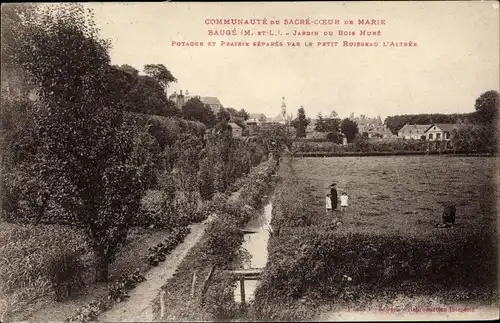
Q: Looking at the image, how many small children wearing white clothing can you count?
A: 2